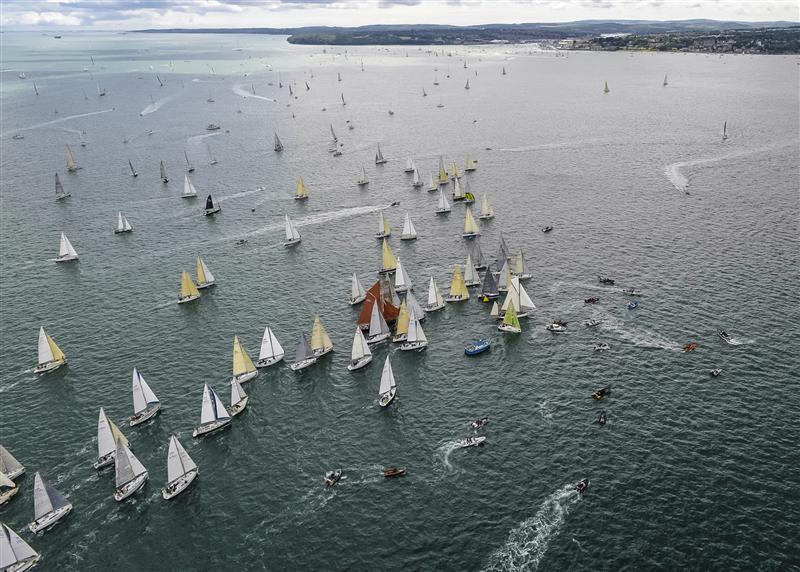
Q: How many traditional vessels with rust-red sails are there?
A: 1